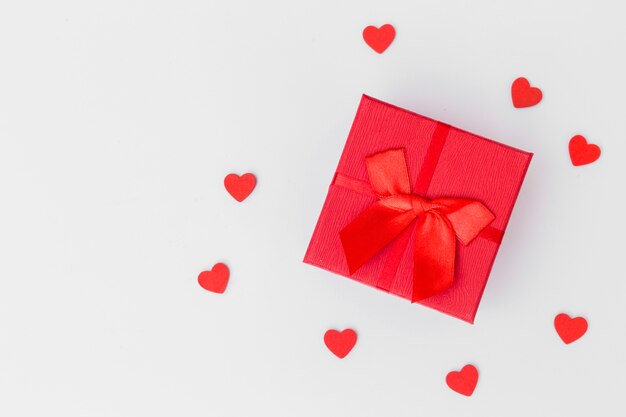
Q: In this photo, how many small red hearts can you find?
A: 8